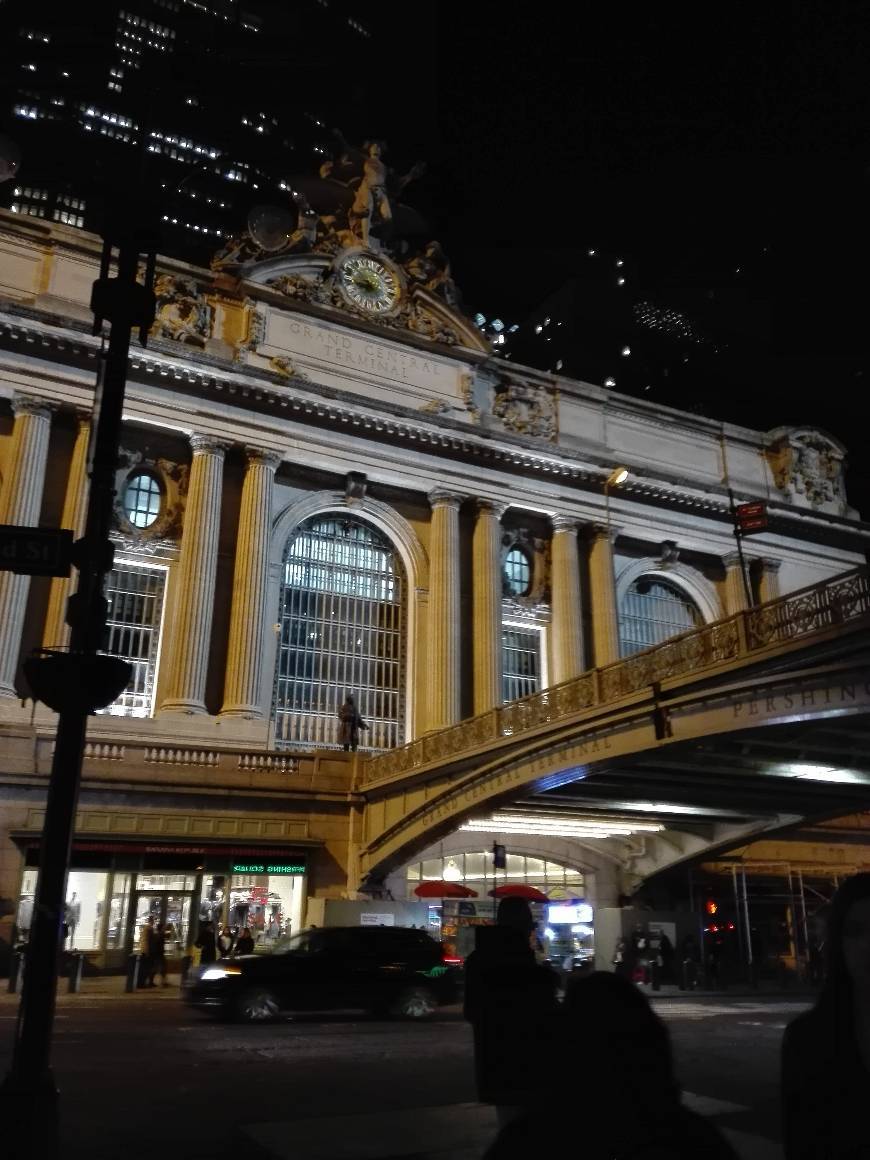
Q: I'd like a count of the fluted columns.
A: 10